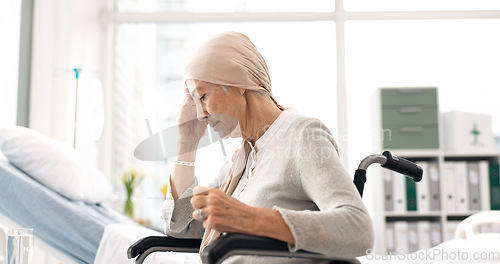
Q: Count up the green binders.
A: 2